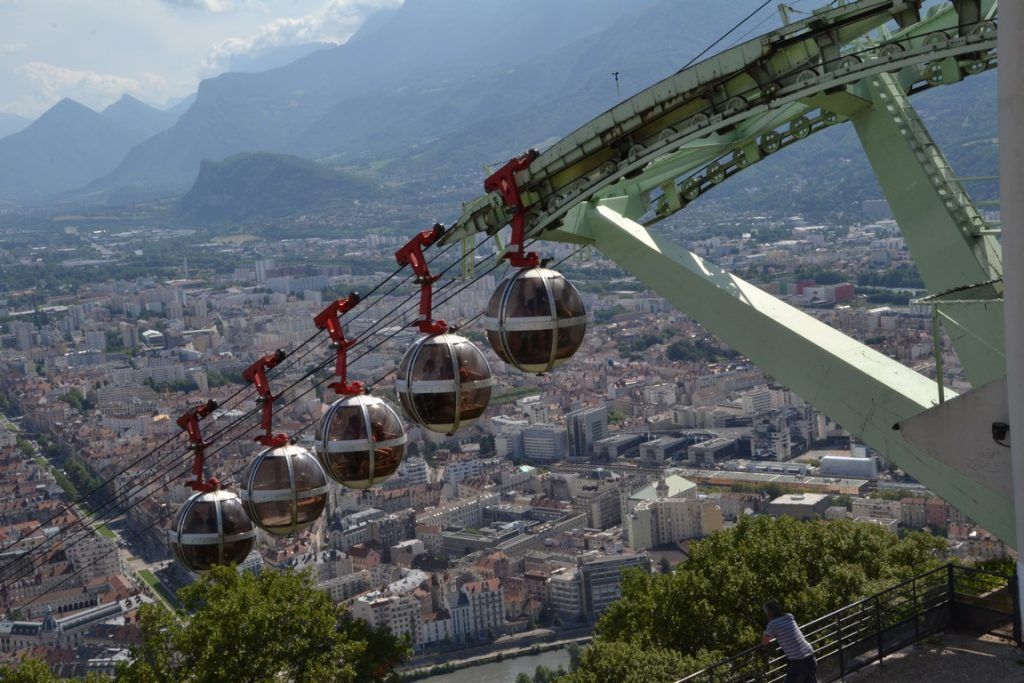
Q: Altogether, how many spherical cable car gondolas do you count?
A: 5